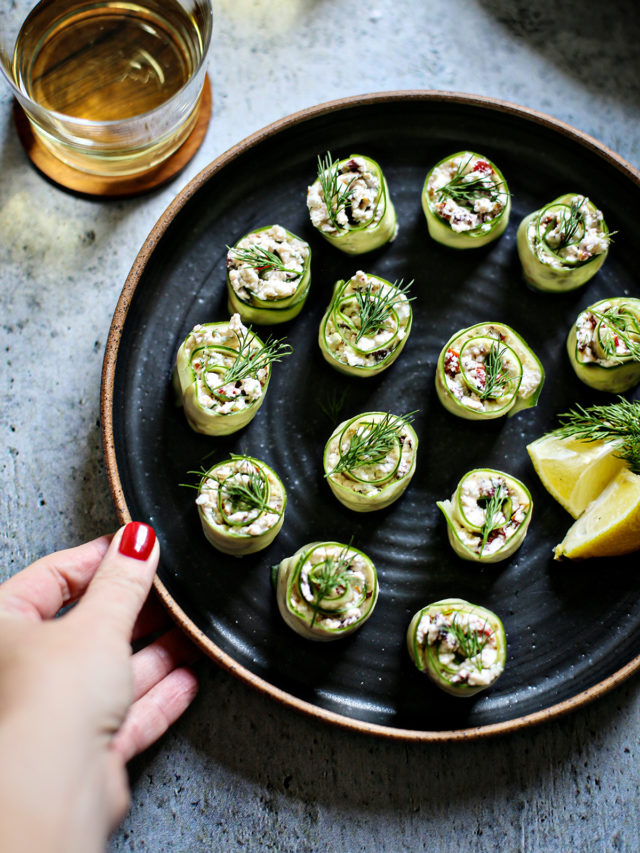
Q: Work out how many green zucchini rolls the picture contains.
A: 13